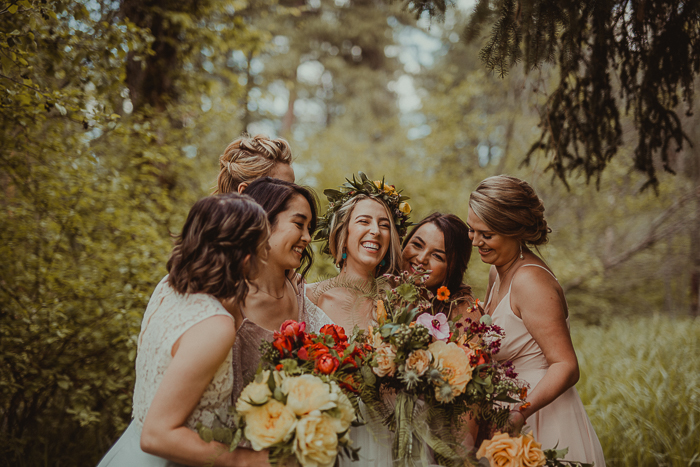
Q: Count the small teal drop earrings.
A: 2